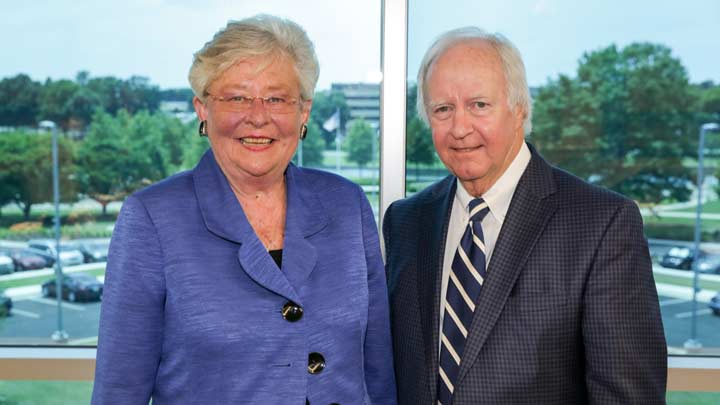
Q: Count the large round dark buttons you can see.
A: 2